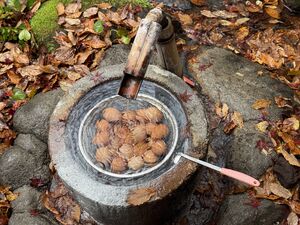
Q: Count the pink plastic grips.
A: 1